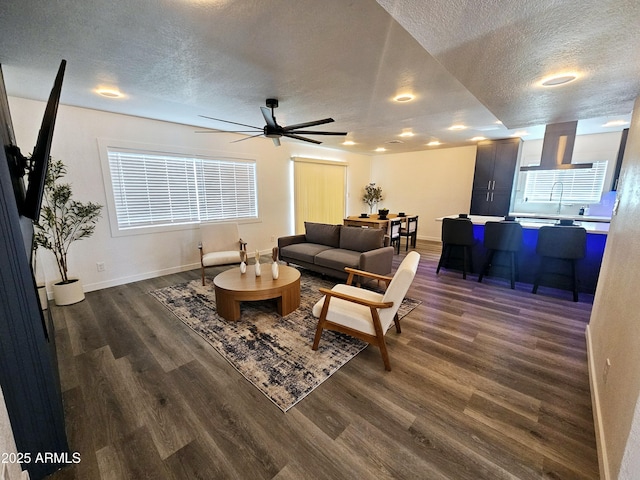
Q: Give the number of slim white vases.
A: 3